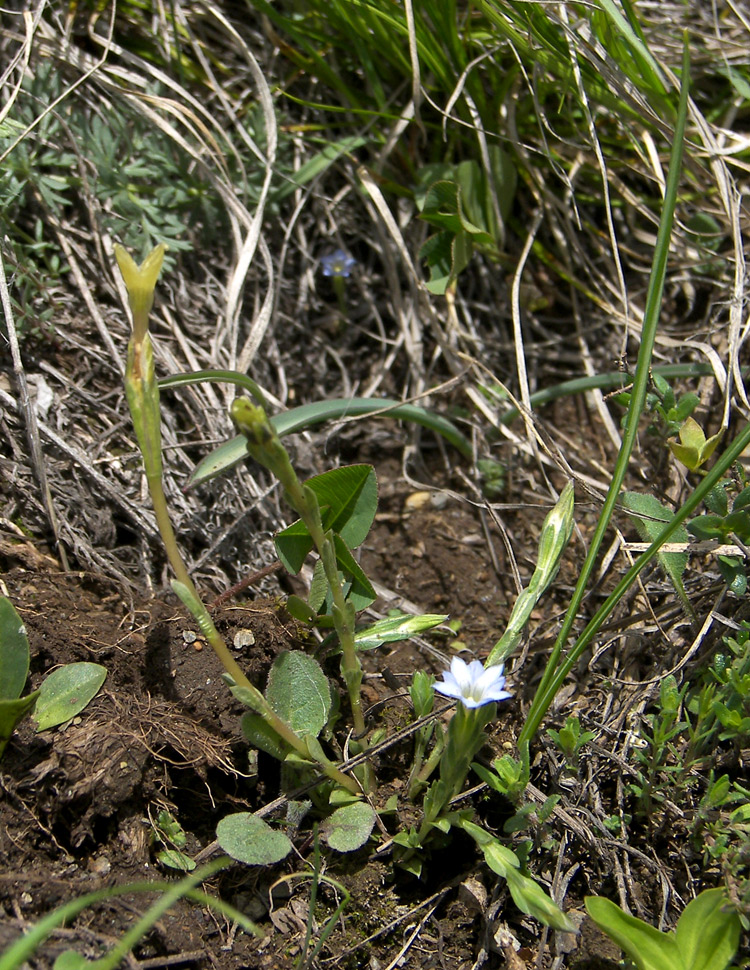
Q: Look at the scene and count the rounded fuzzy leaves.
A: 3